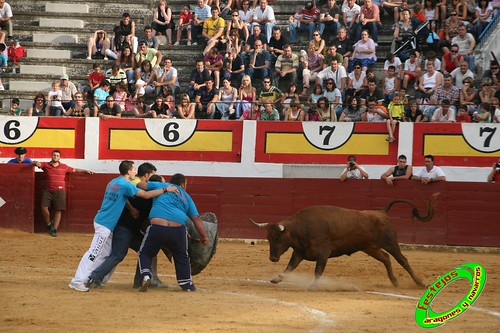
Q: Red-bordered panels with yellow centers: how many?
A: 4